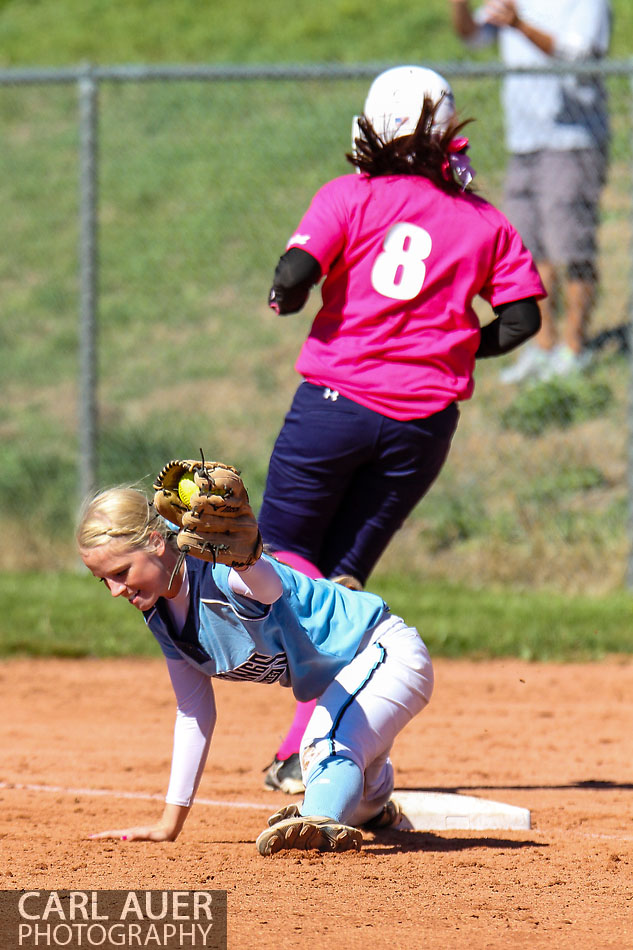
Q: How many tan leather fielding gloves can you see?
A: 1